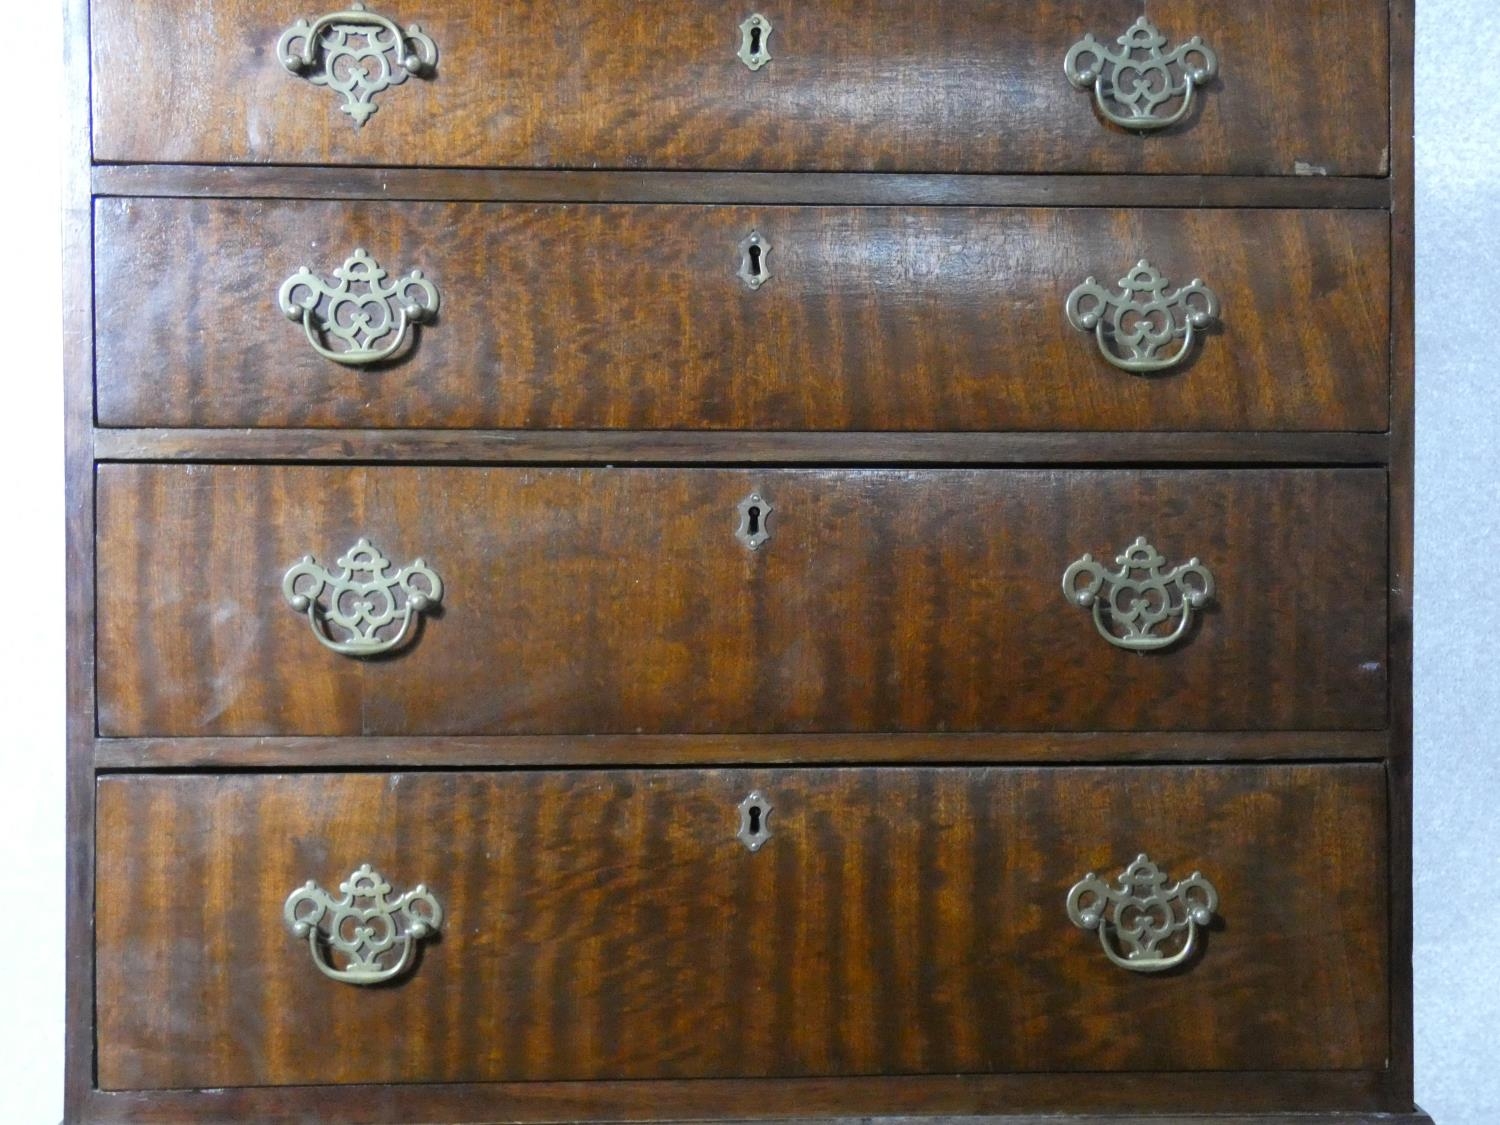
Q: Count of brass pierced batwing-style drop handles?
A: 8